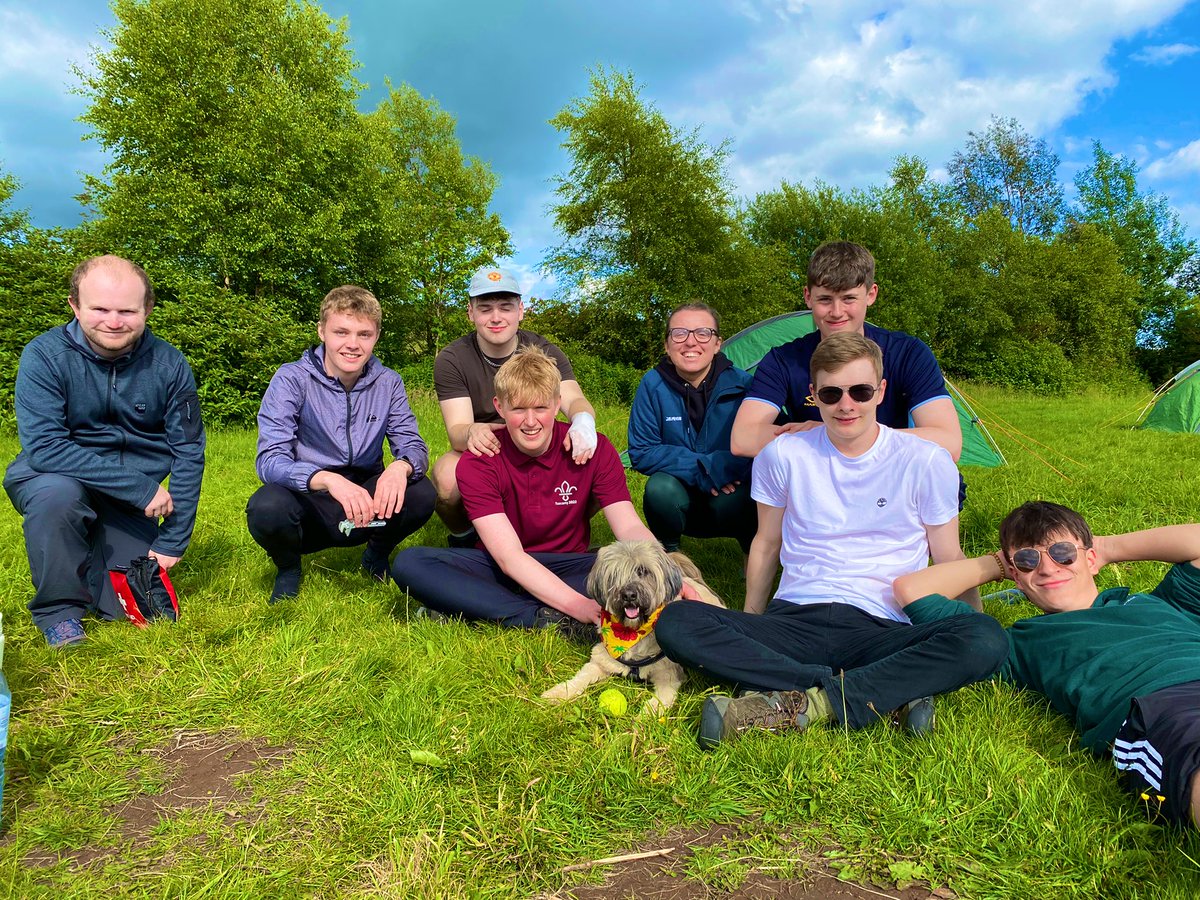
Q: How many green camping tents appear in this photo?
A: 2